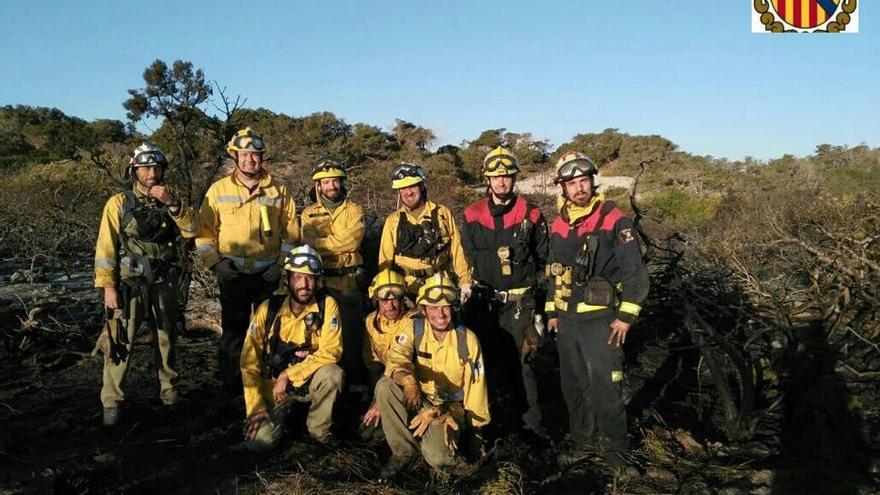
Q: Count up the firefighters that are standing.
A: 6